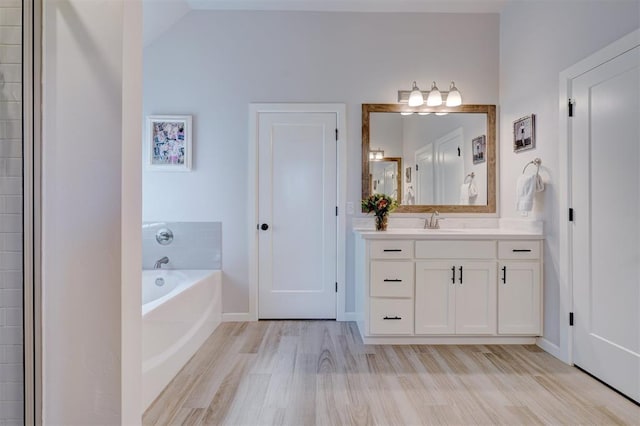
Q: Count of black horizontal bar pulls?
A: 4